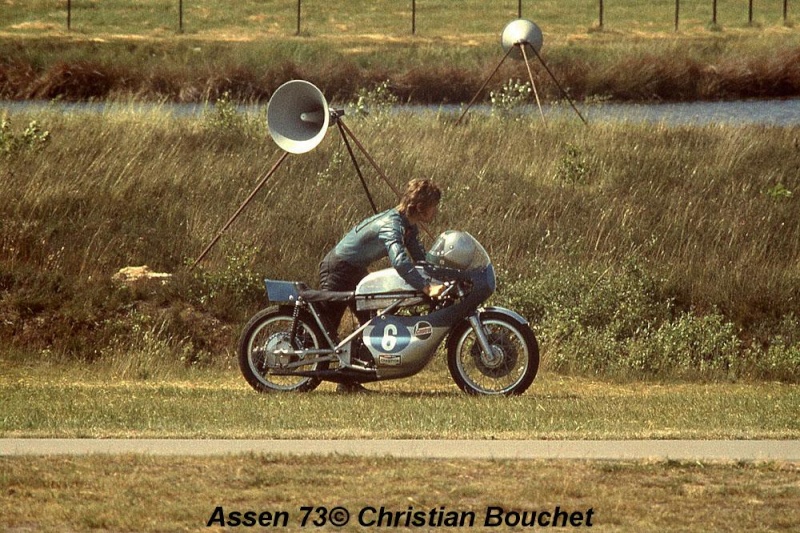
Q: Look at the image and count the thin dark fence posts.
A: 10